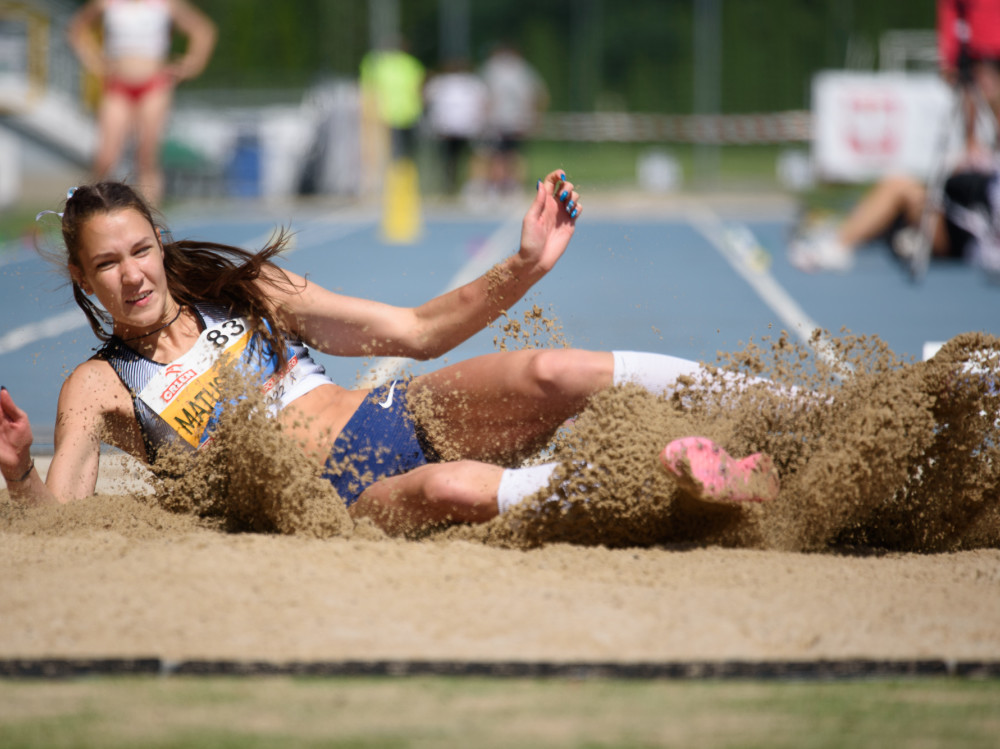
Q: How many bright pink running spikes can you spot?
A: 1